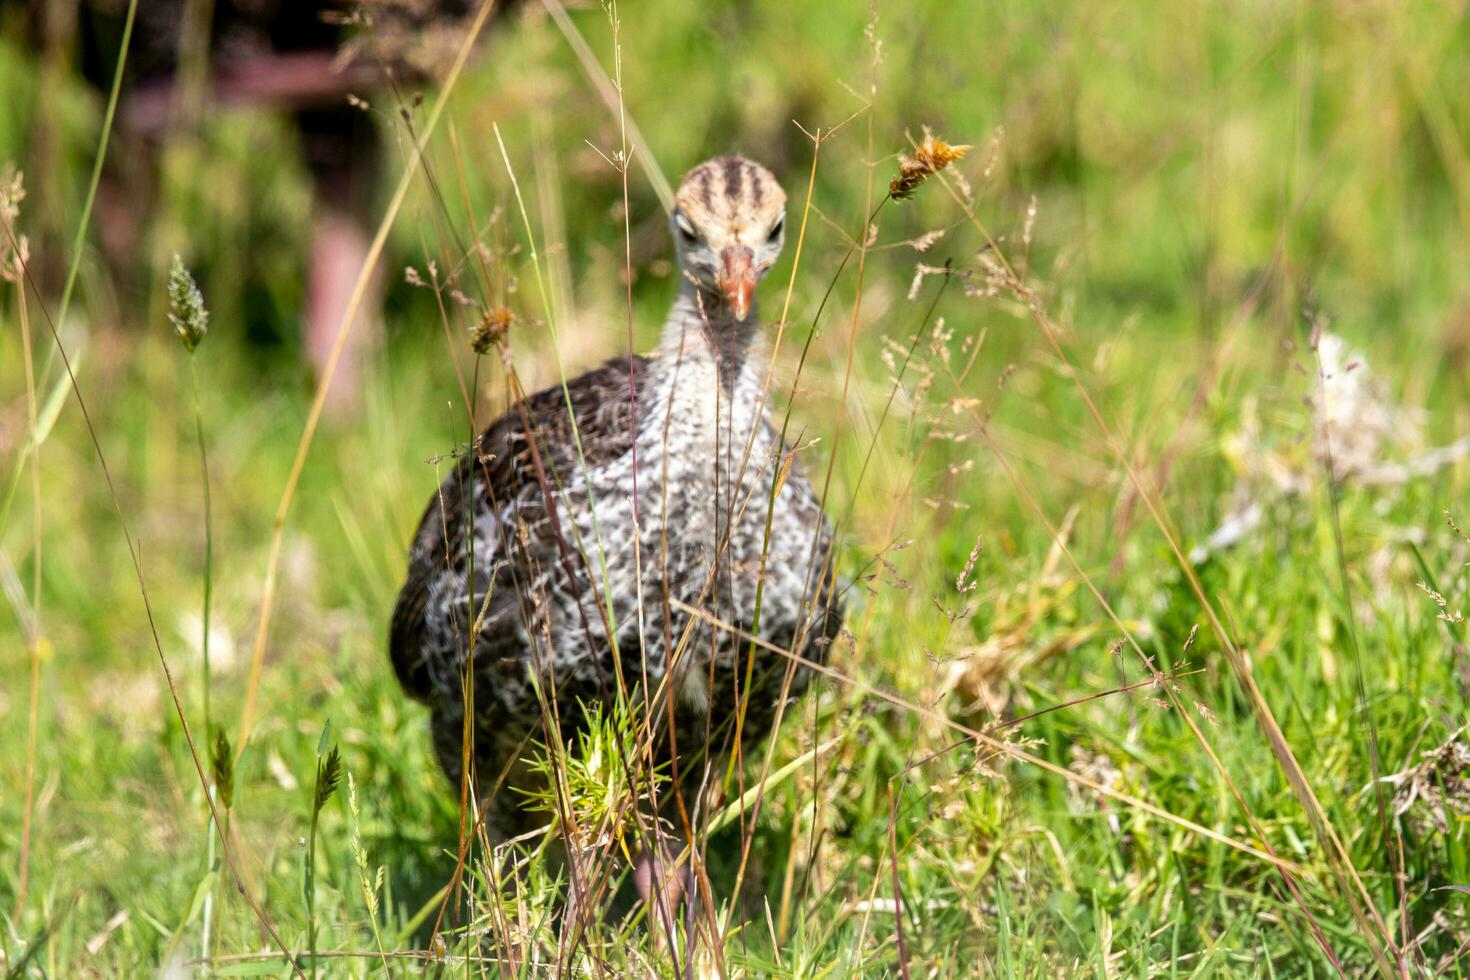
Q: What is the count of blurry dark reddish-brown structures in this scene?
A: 1